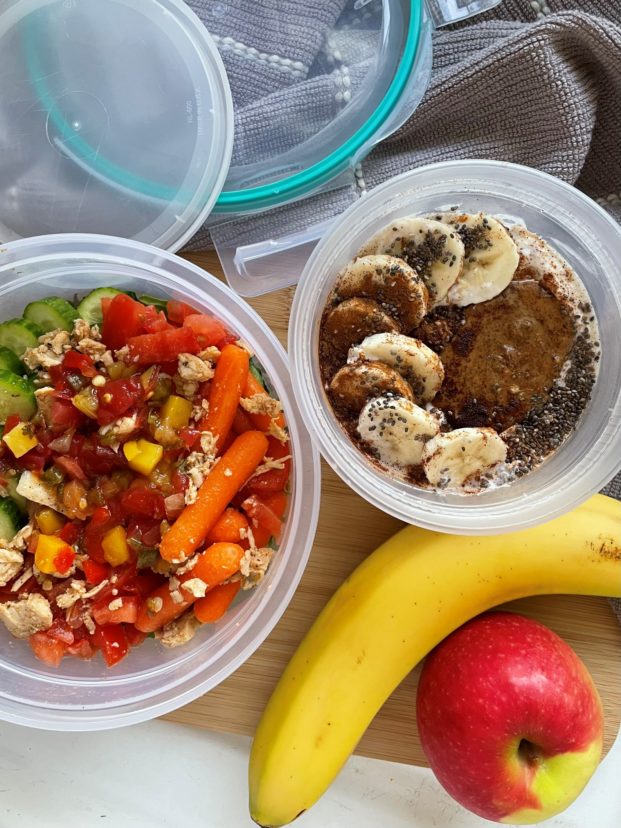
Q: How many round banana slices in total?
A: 8